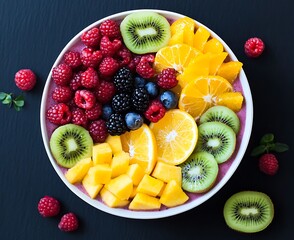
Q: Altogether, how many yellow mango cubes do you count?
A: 13